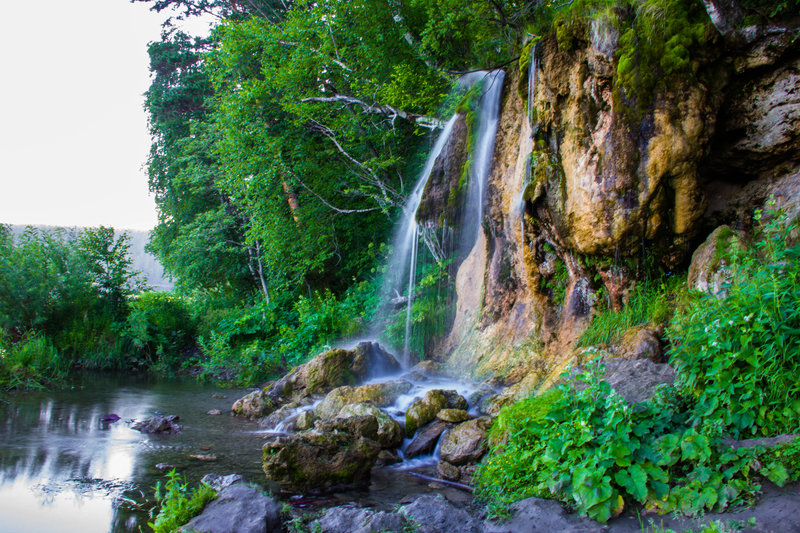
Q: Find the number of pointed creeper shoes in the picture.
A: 0